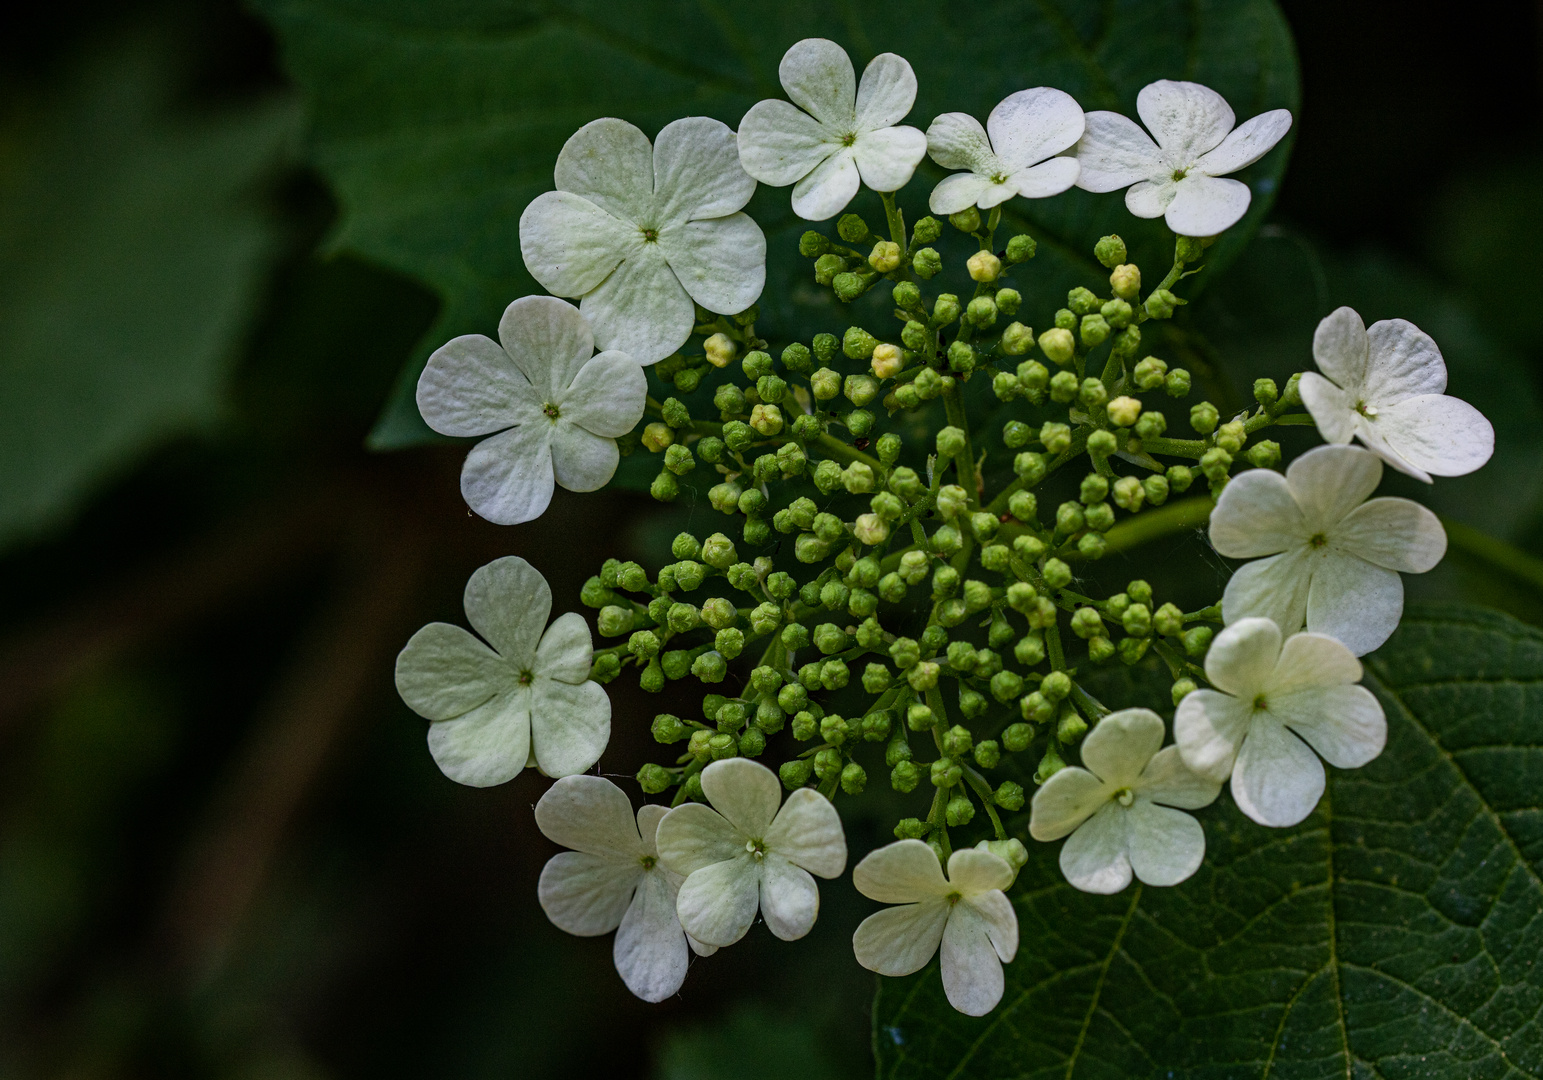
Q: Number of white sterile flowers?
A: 13